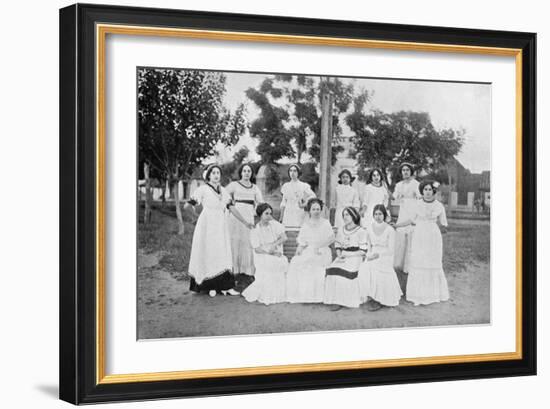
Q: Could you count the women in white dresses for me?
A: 11